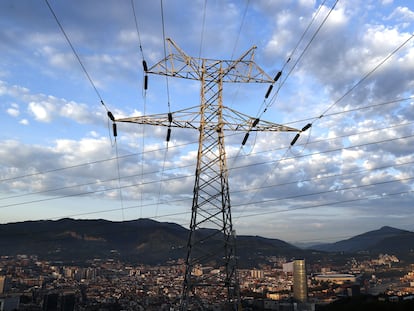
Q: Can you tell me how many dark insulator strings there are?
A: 12